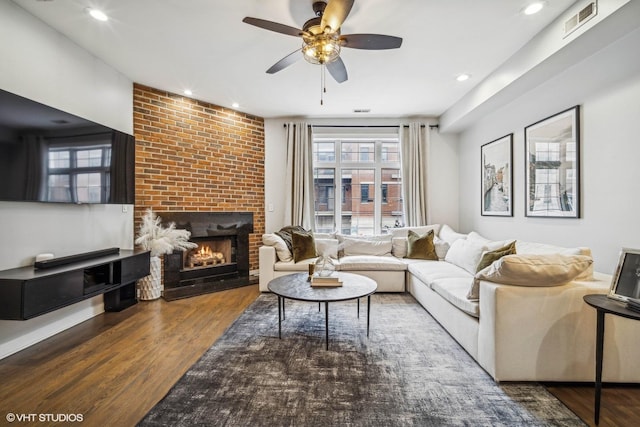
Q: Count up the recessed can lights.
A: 5